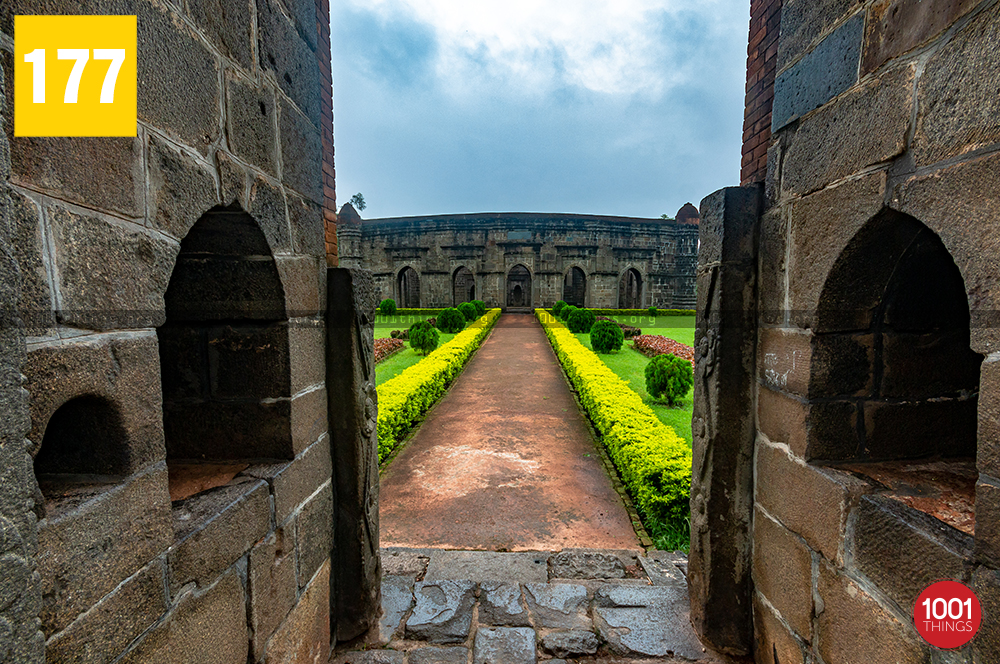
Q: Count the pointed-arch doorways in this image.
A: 5